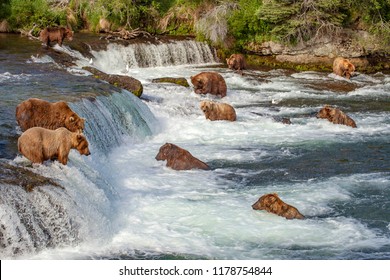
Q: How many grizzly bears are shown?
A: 10